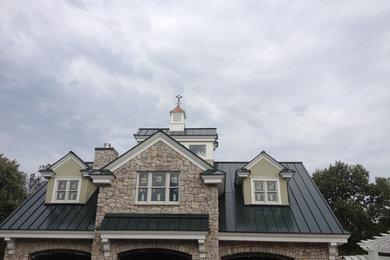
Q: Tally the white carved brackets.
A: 4